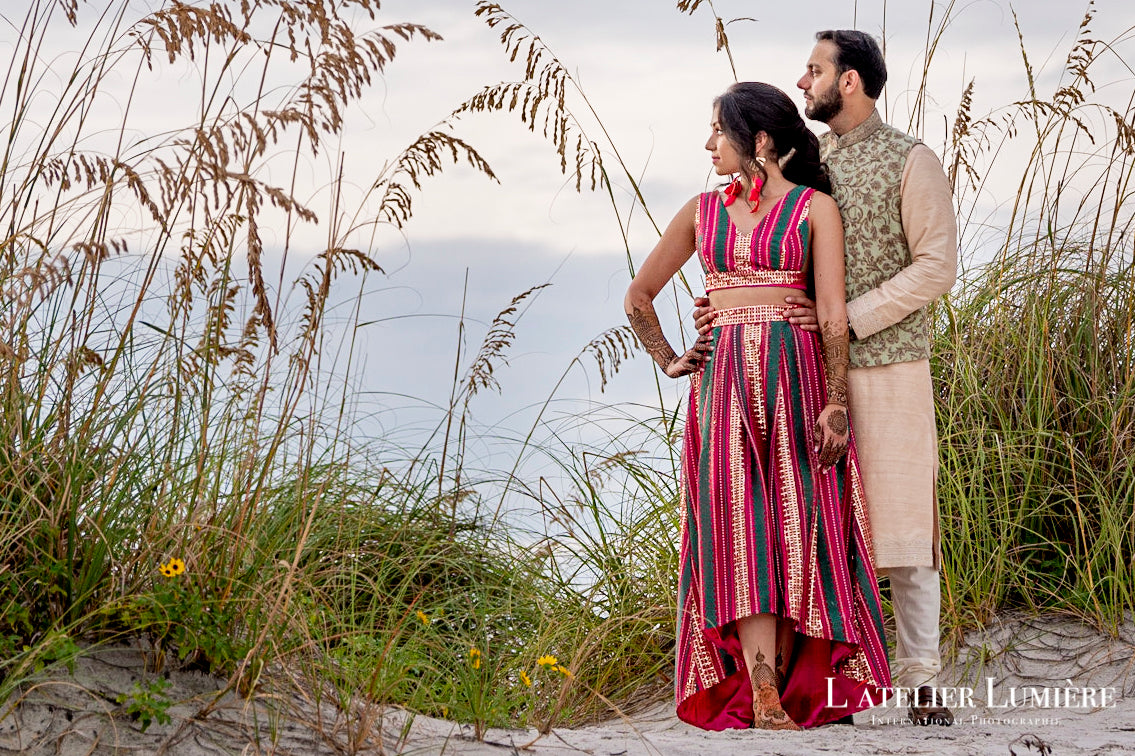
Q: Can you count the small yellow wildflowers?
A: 7